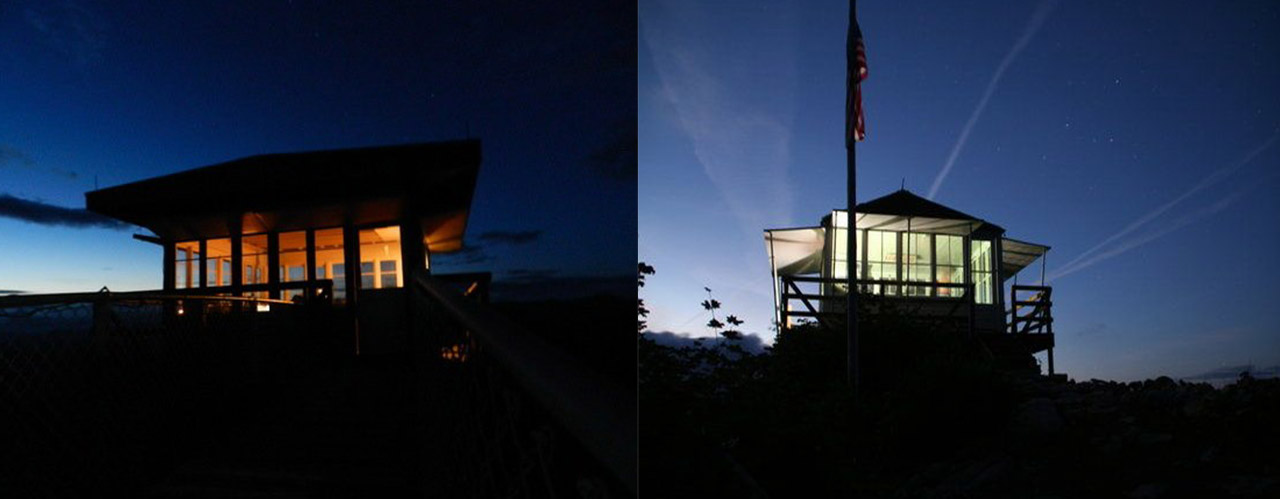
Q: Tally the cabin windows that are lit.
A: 11